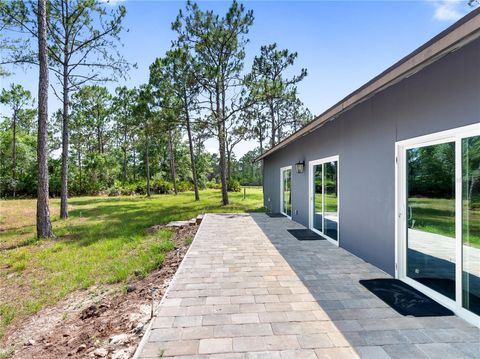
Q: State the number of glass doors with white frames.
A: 3